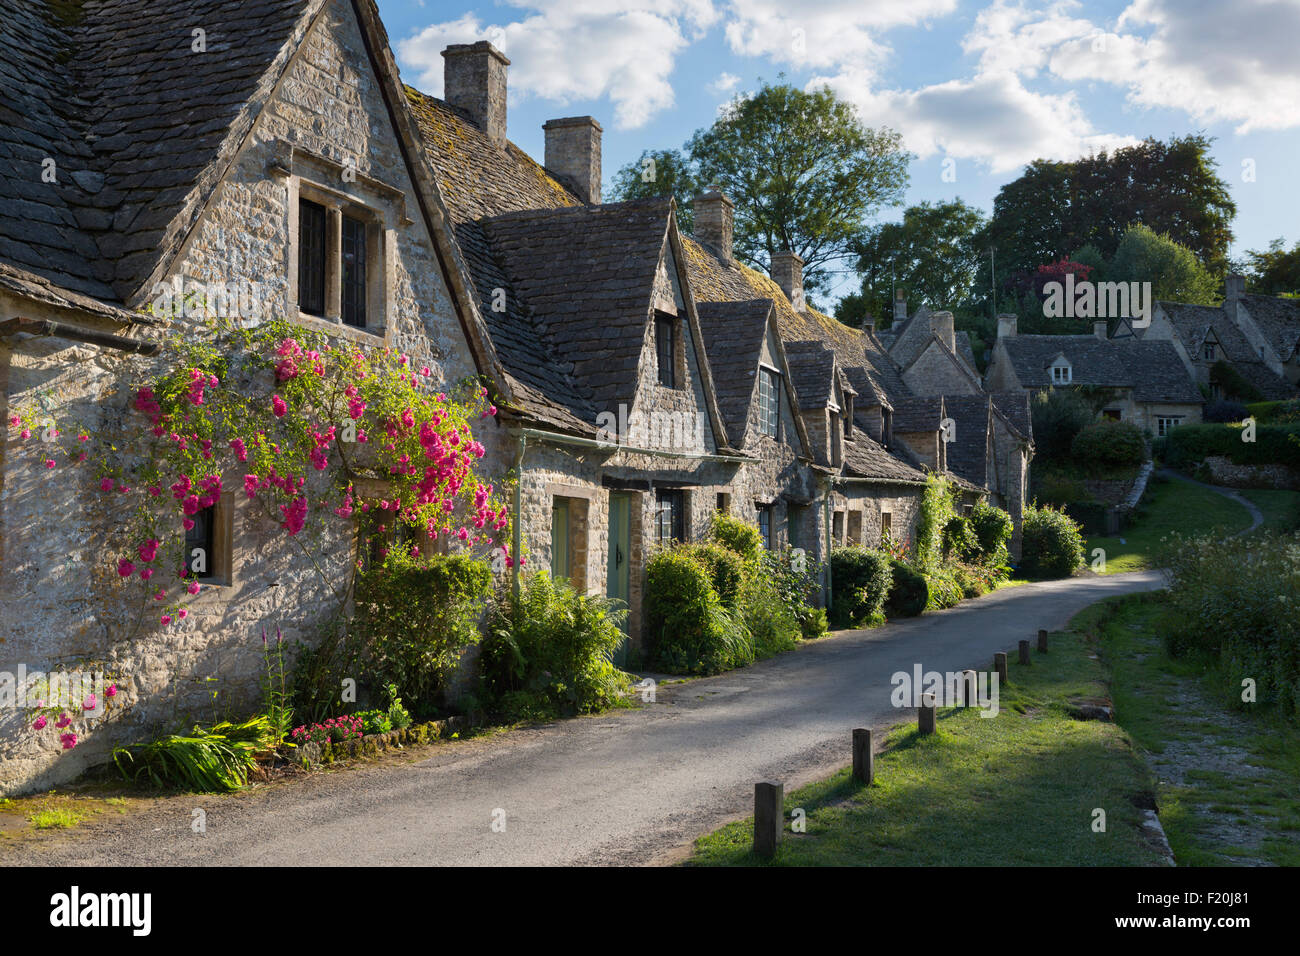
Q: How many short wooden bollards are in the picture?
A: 7